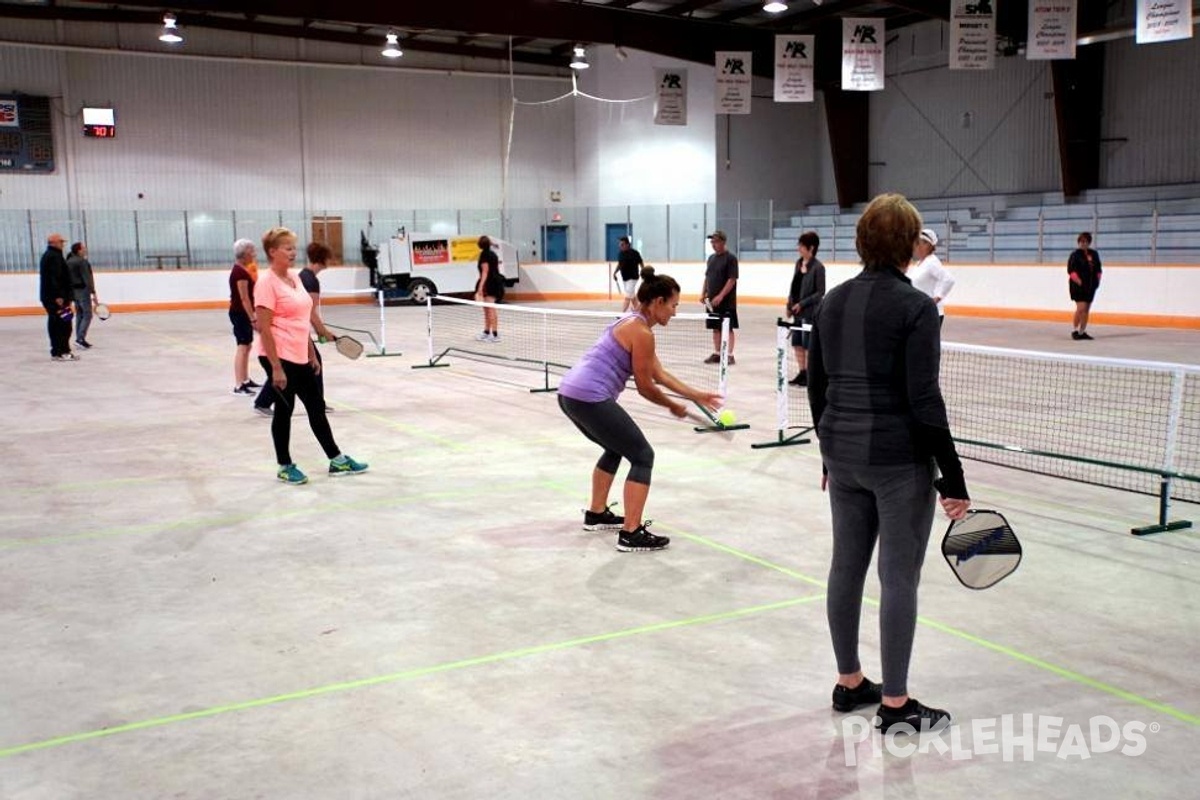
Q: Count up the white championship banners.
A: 7